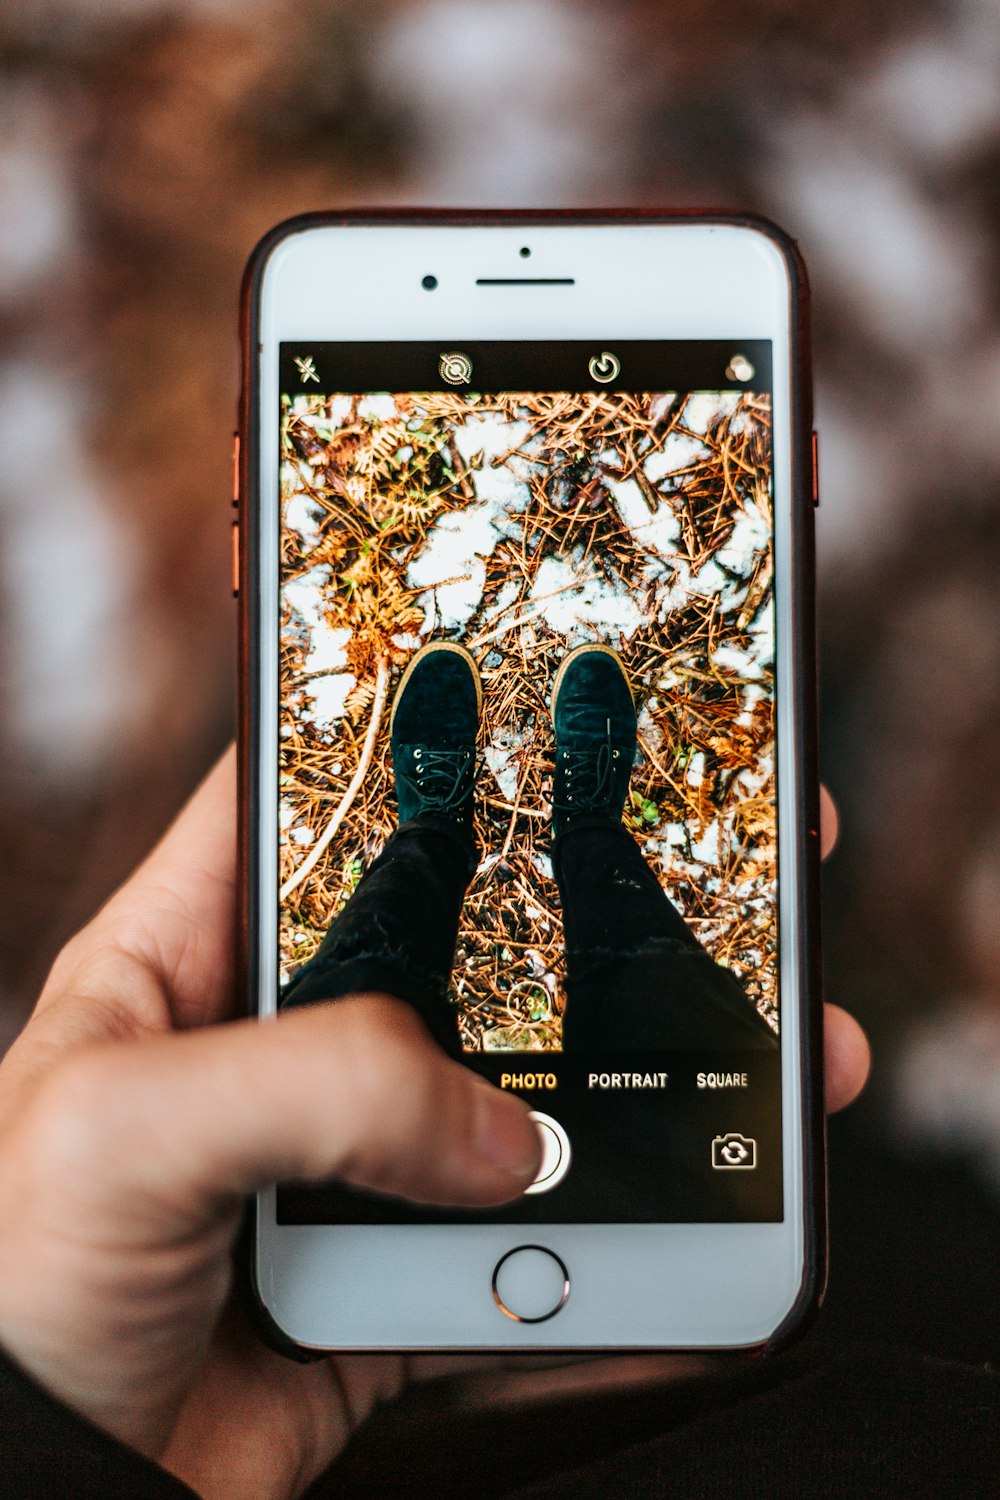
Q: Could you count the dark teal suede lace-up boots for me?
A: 2